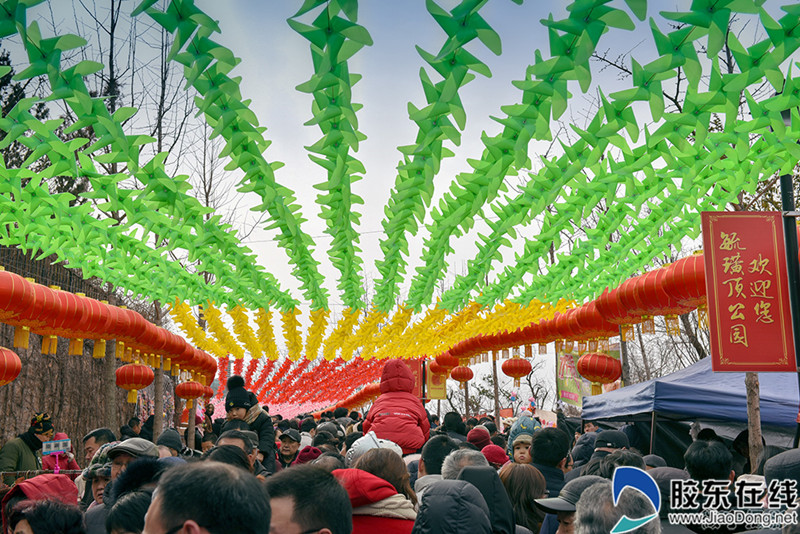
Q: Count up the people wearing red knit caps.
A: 3